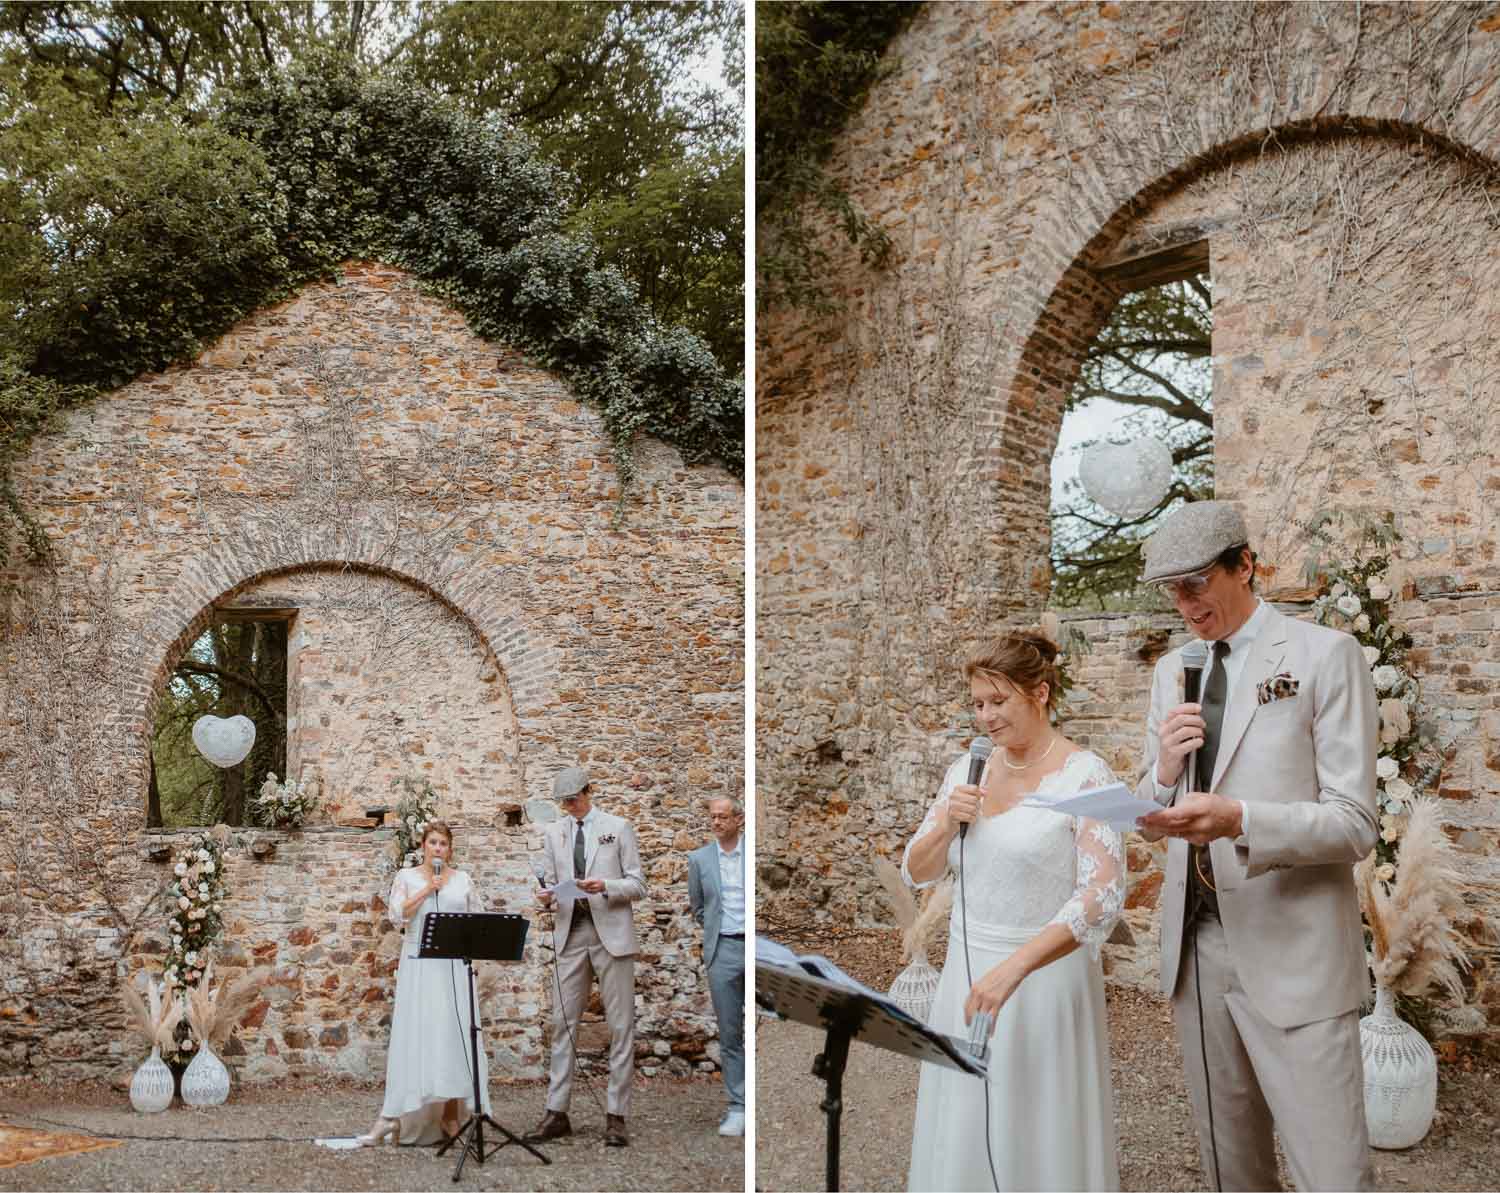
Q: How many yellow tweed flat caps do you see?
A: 0